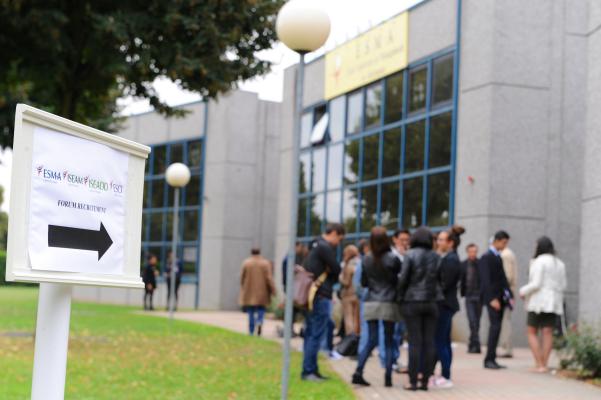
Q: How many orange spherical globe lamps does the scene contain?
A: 0